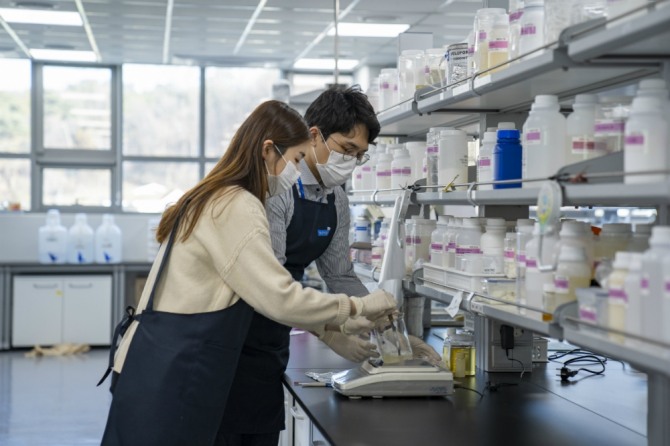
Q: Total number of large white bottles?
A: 3